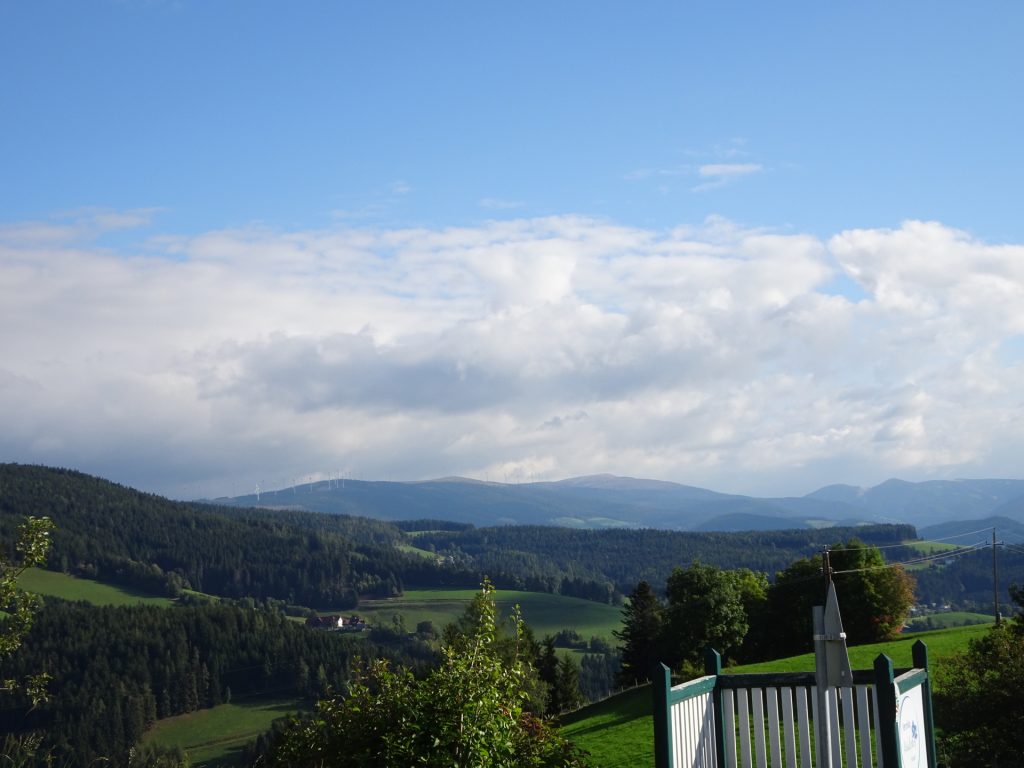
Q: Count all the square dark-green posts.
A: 4